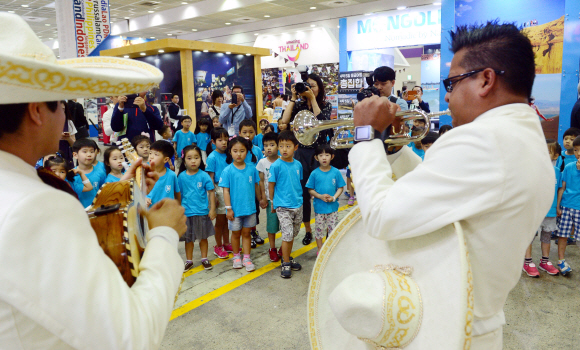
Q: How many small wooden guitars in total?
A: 1